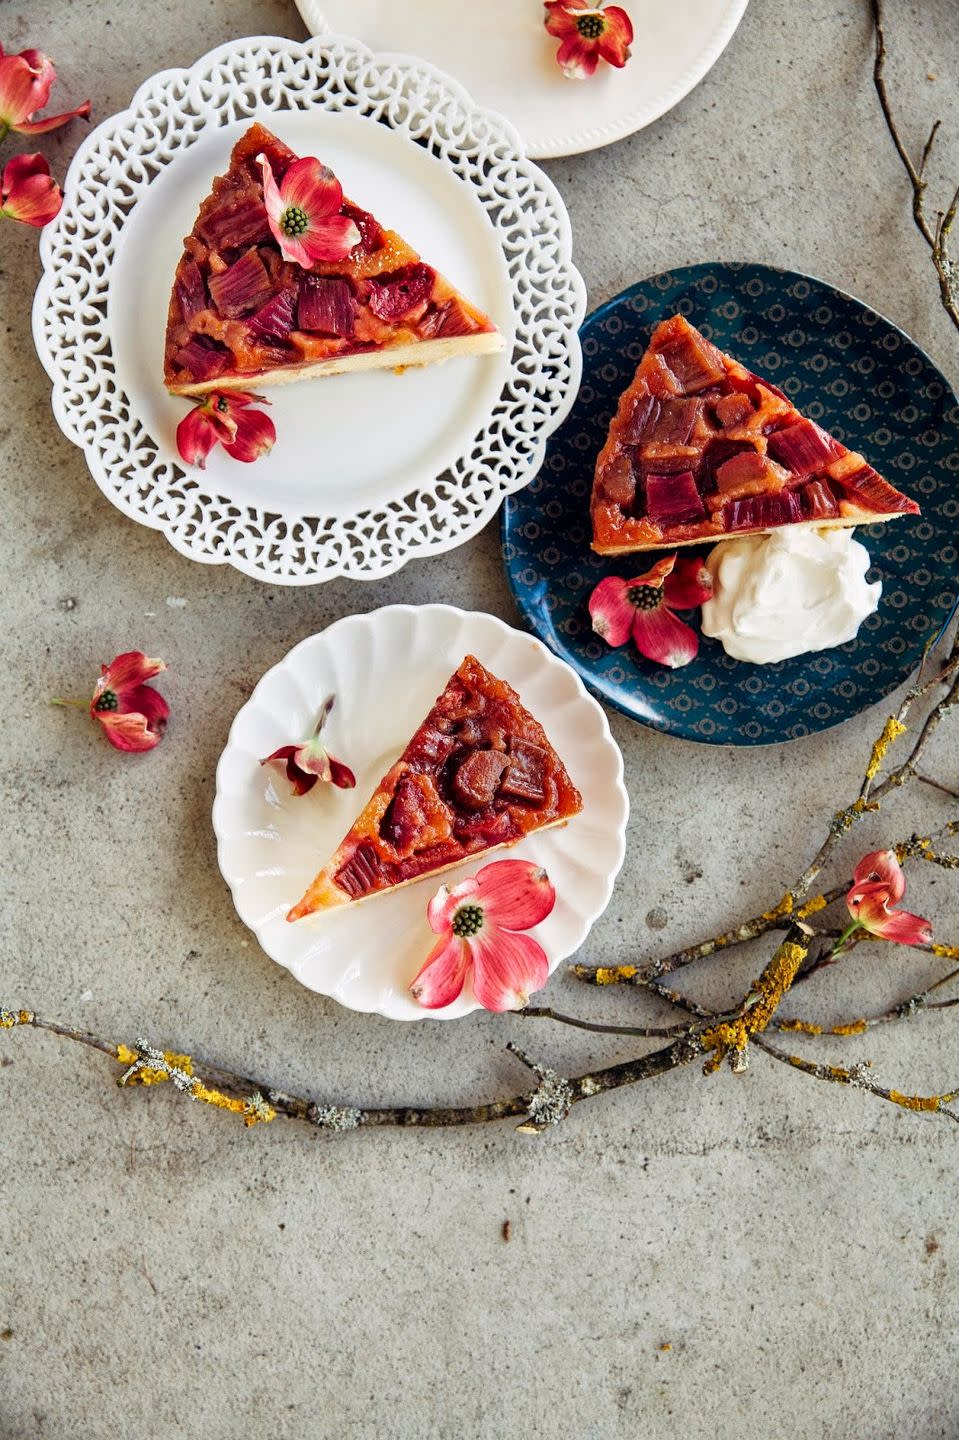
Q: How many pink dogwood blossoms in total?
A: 10